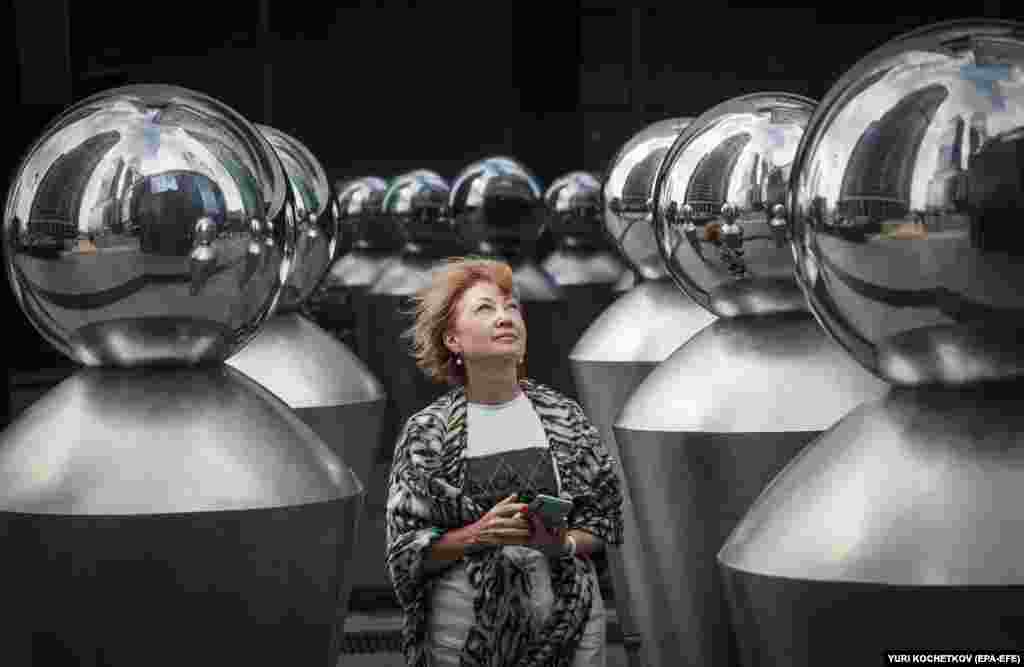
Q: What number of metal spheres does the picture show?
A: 9